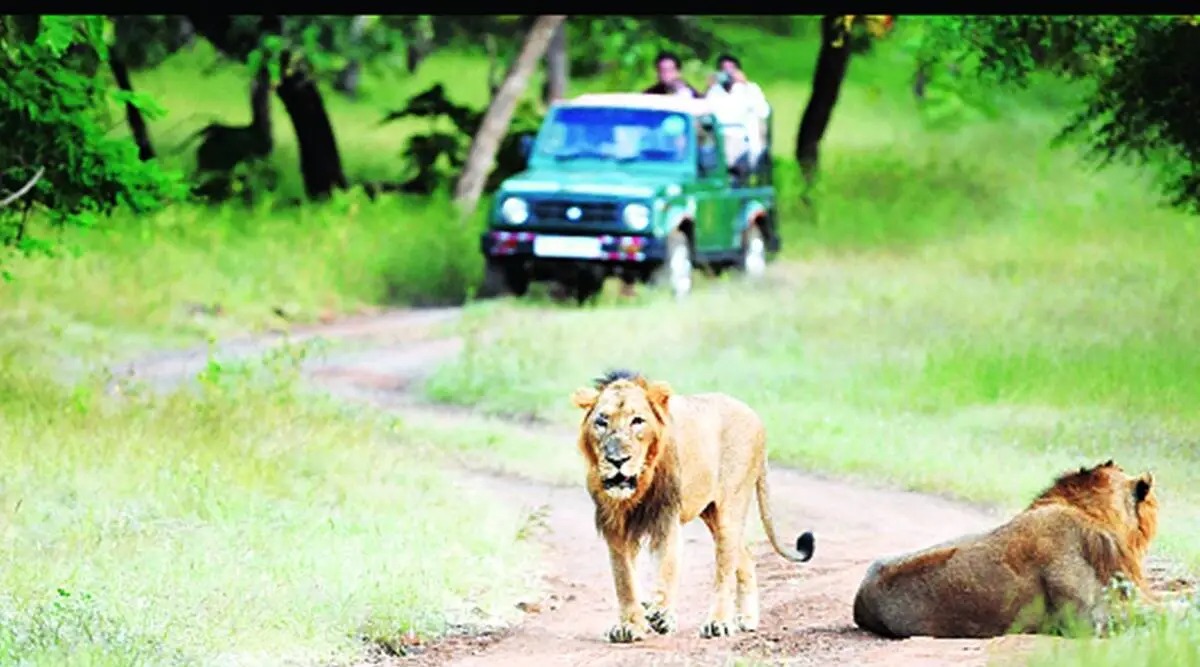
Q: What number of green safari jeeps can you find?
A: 1